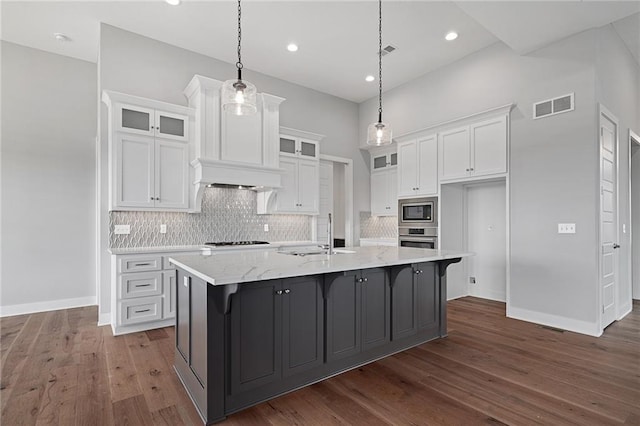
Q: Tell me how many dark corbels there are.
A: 4